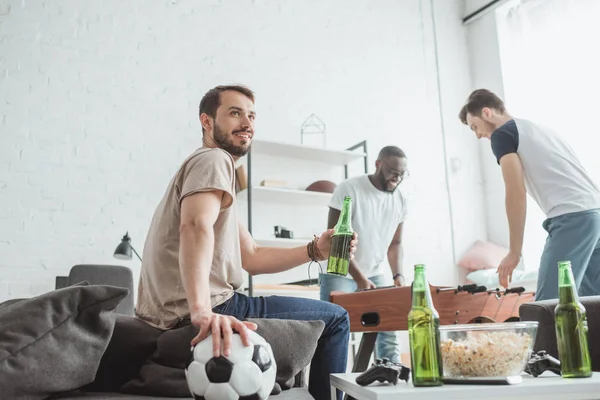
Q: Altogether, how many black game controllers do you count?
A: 2